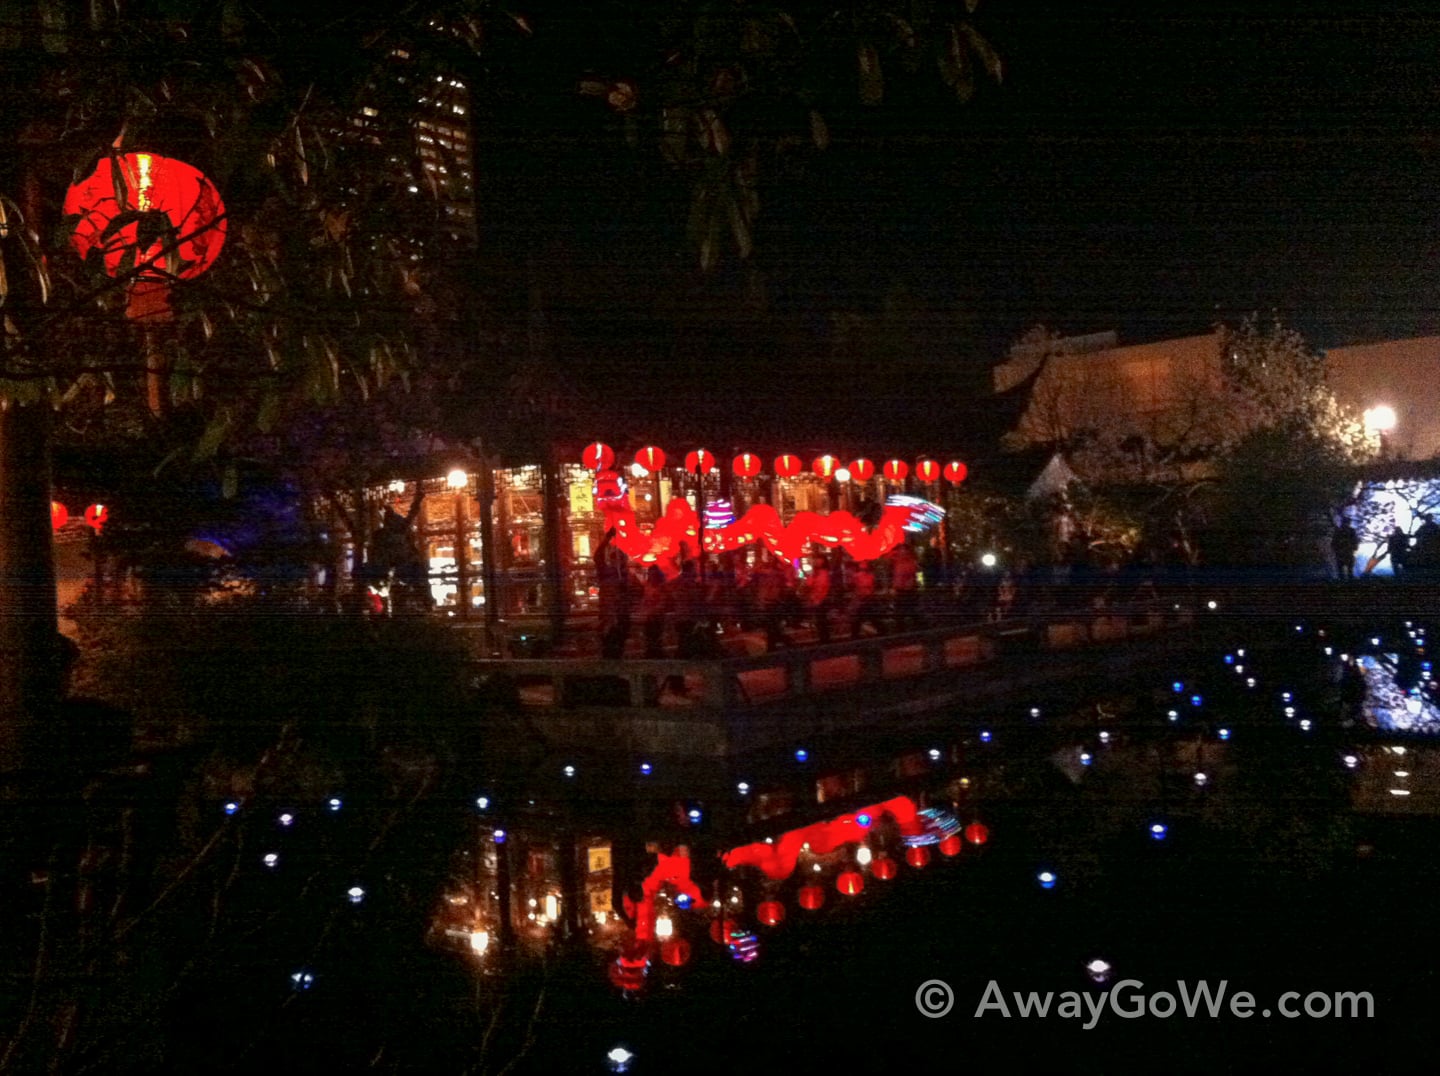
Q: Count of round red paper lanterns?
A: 13